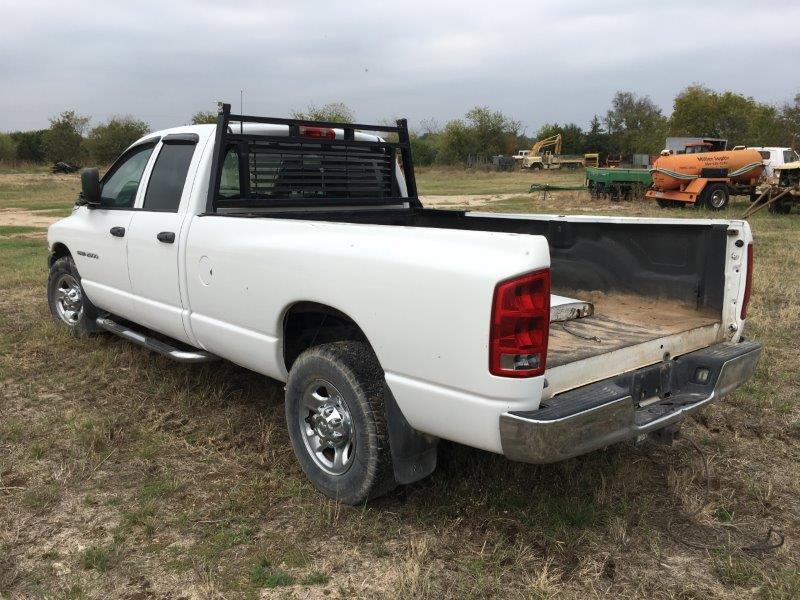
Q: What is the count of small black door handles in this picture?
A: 2